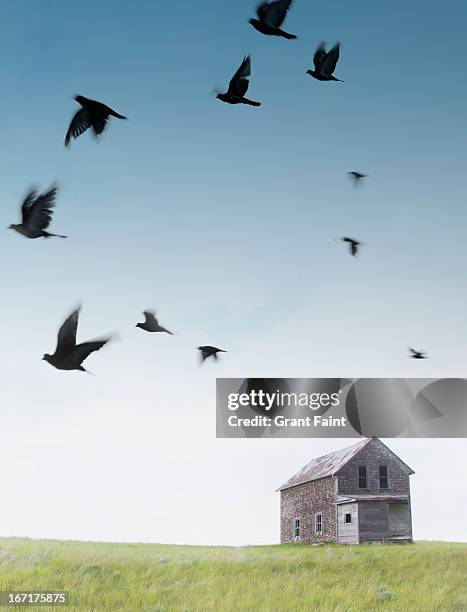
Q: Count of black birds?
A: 11